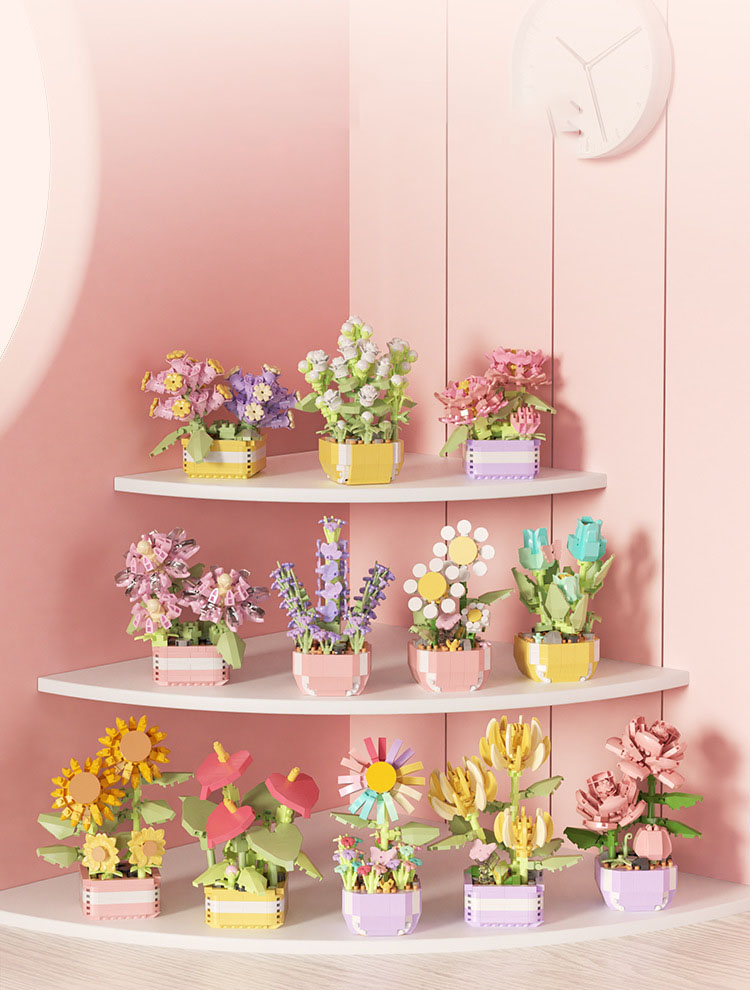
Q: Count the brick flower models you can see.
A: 12